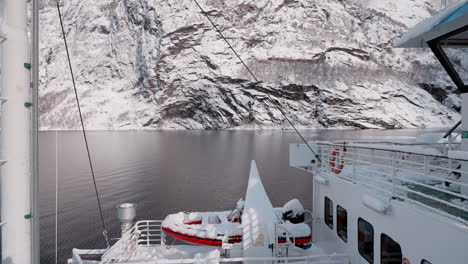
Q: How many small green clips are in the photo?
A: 3